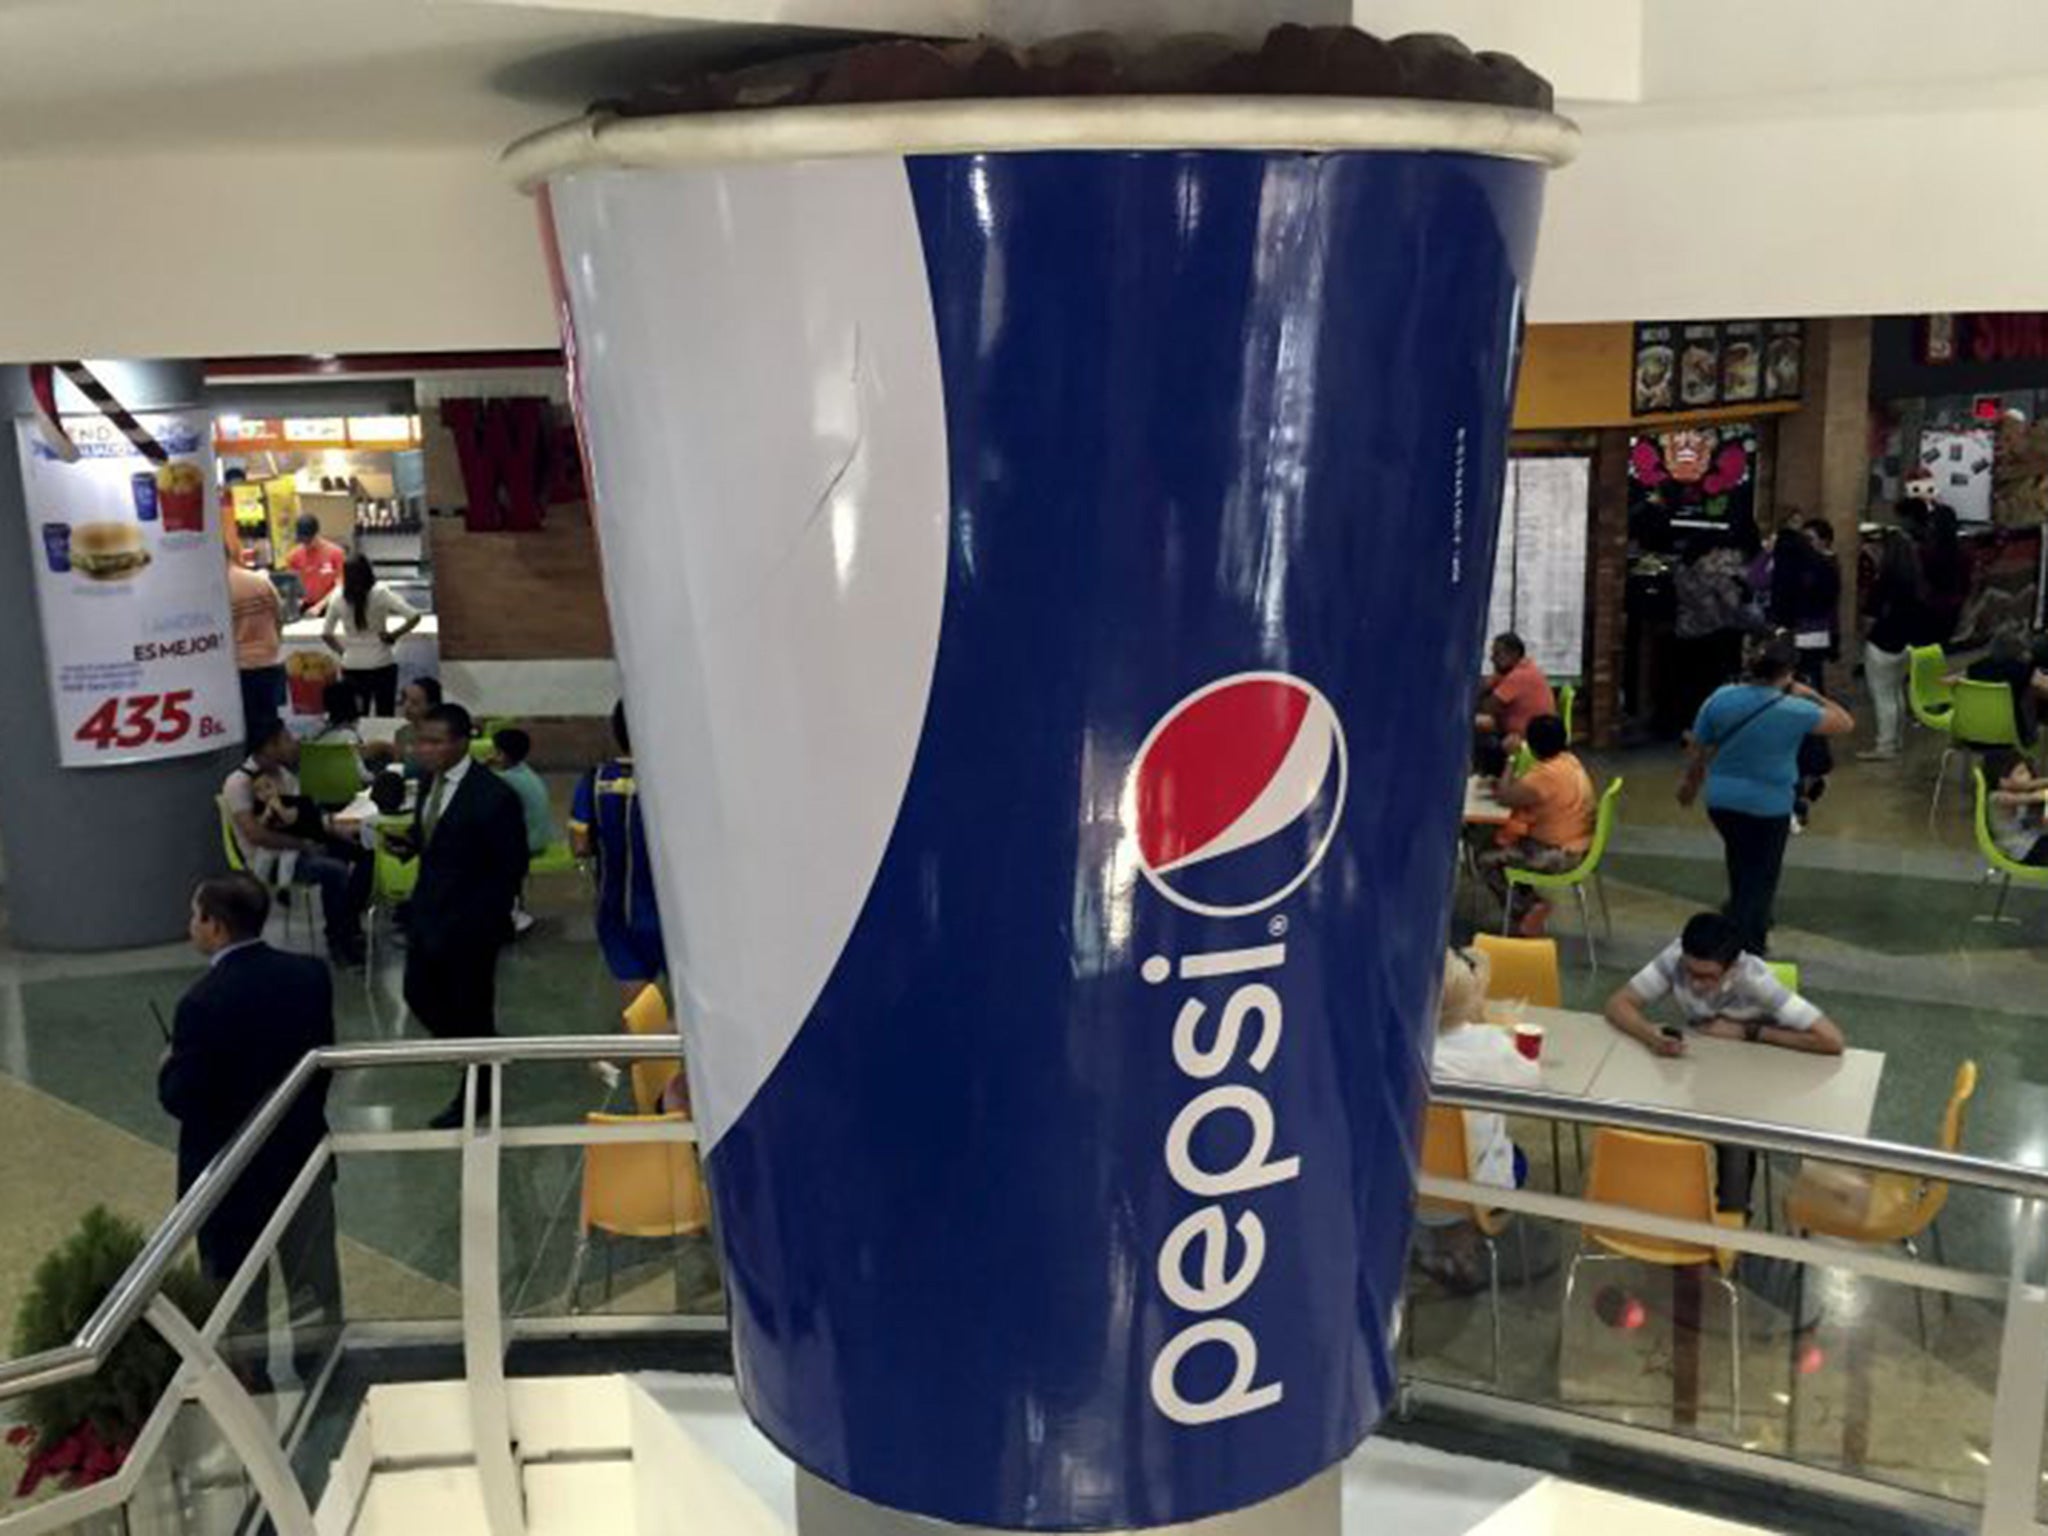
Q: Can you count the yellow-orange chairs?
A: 6